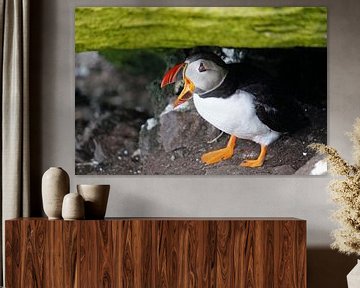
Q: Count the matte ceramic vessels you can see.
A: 3